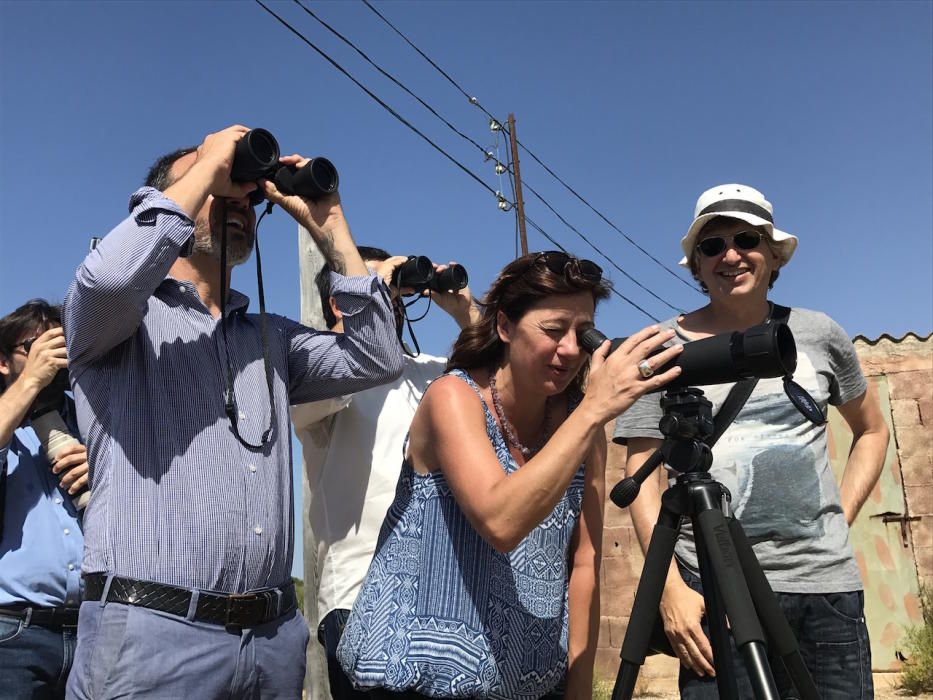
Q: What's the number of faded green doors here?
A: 1